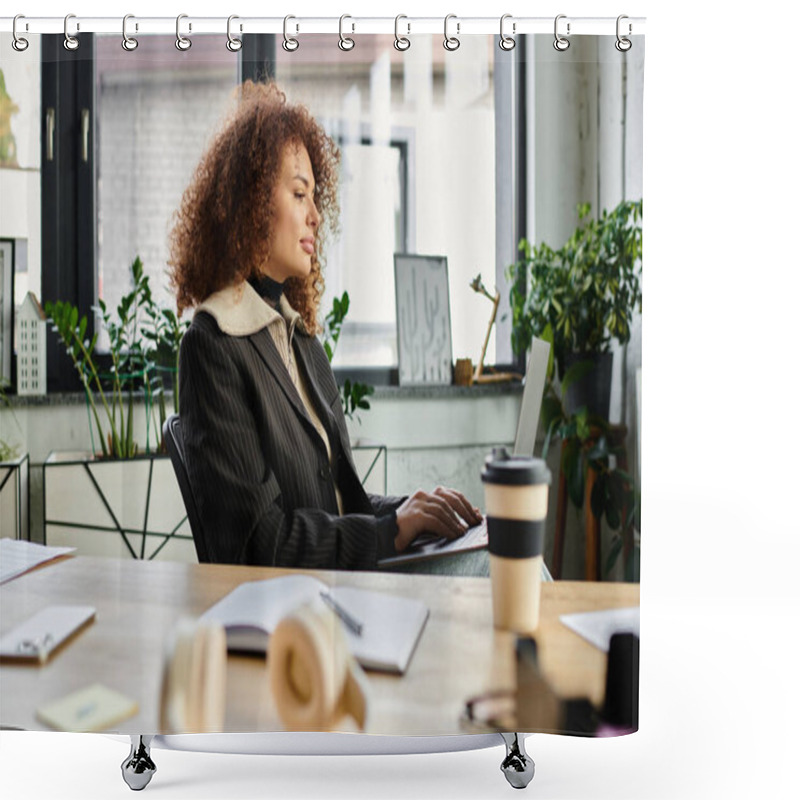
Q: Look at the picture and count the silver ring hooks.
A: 12